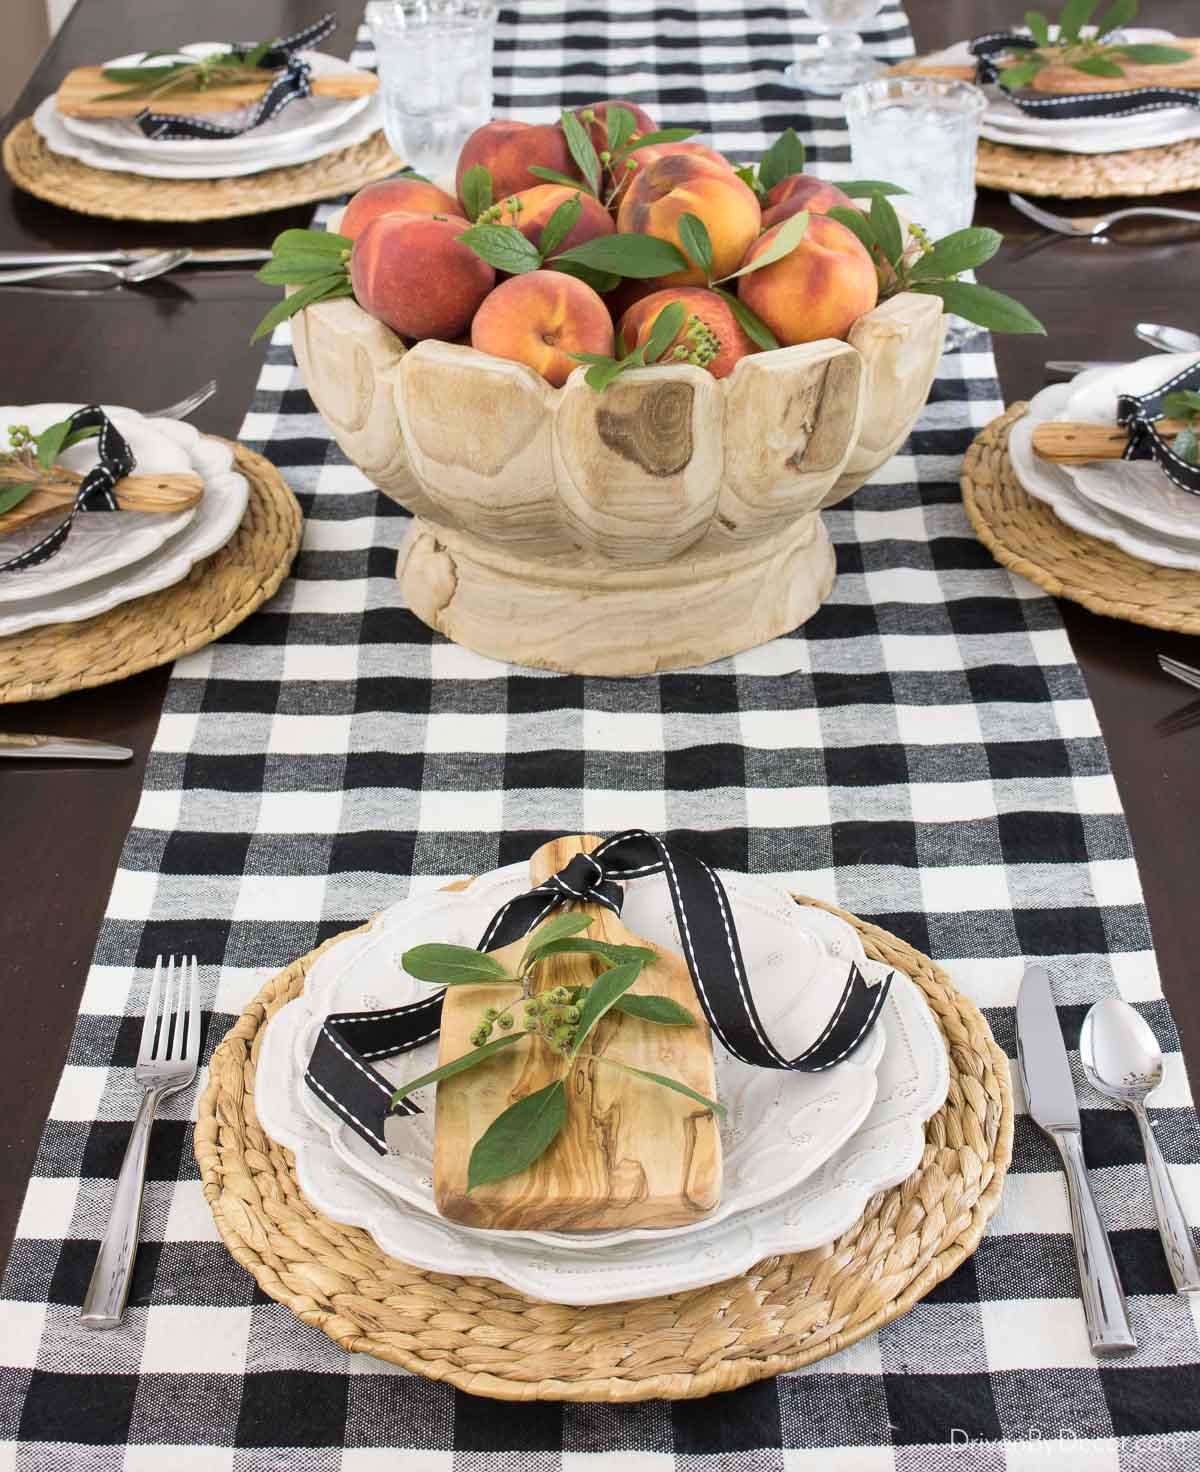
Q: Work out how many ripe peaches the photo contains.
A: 11